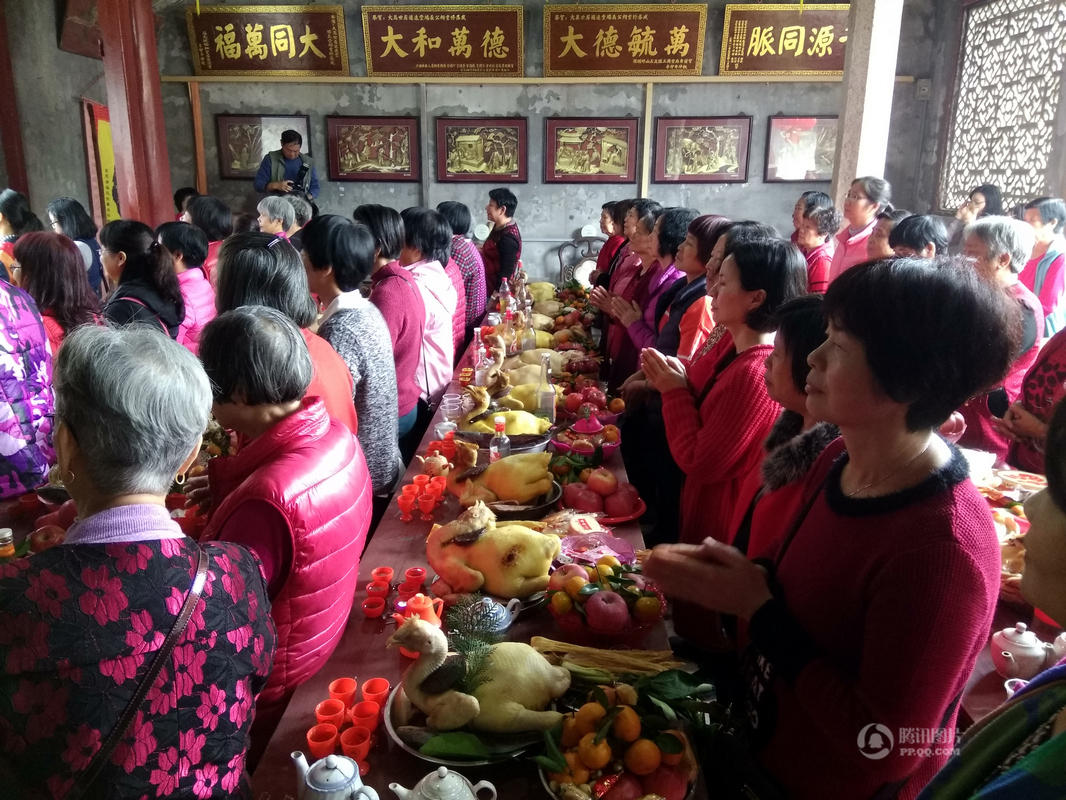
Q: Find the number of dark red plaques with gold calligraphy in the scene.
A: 4